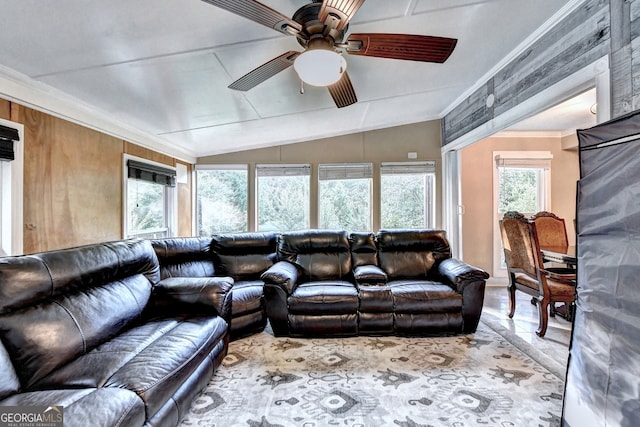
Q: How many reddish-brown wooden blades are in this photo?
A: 5